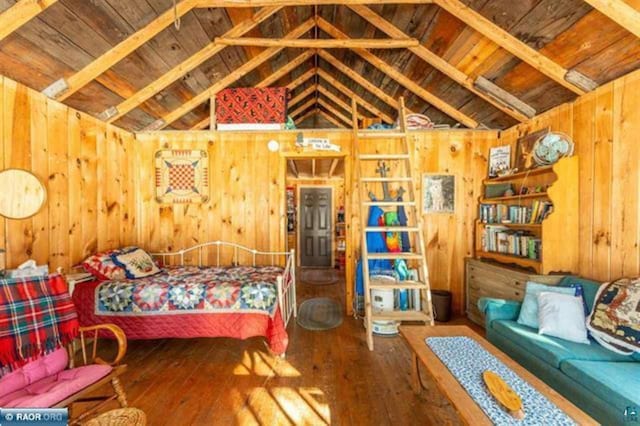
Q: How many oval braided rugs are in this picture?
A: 2